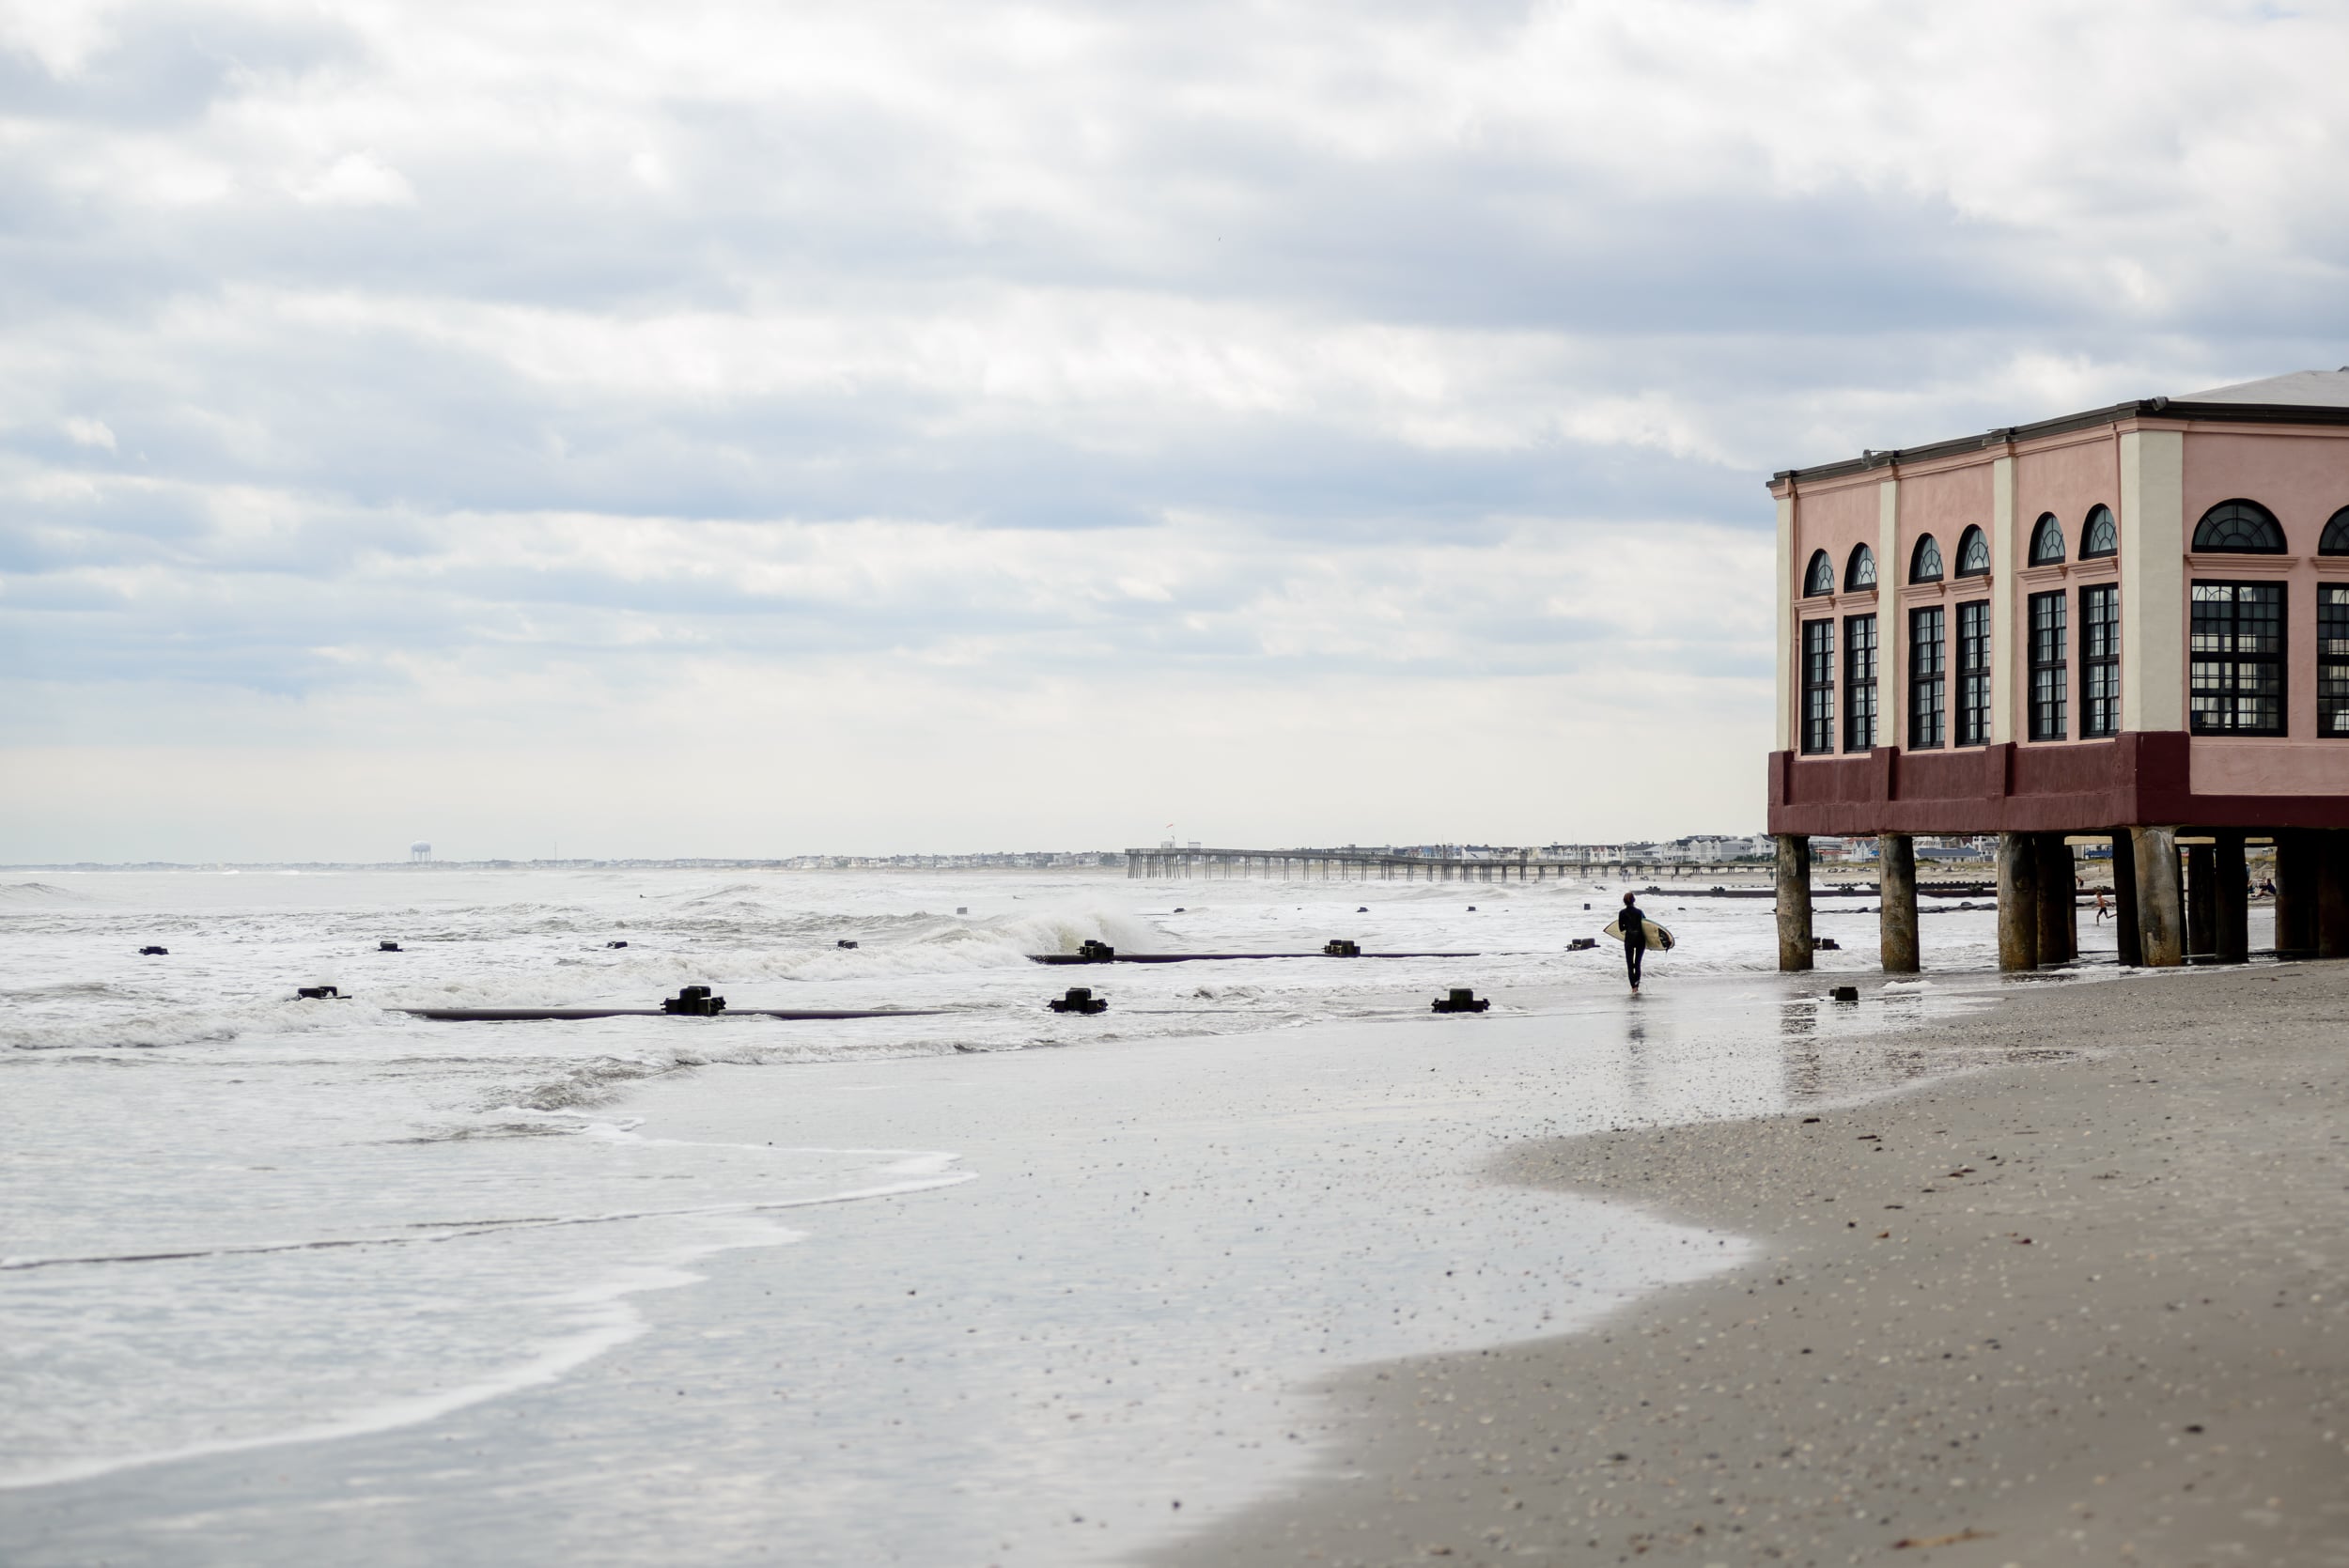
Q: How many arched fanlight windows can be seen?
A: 8